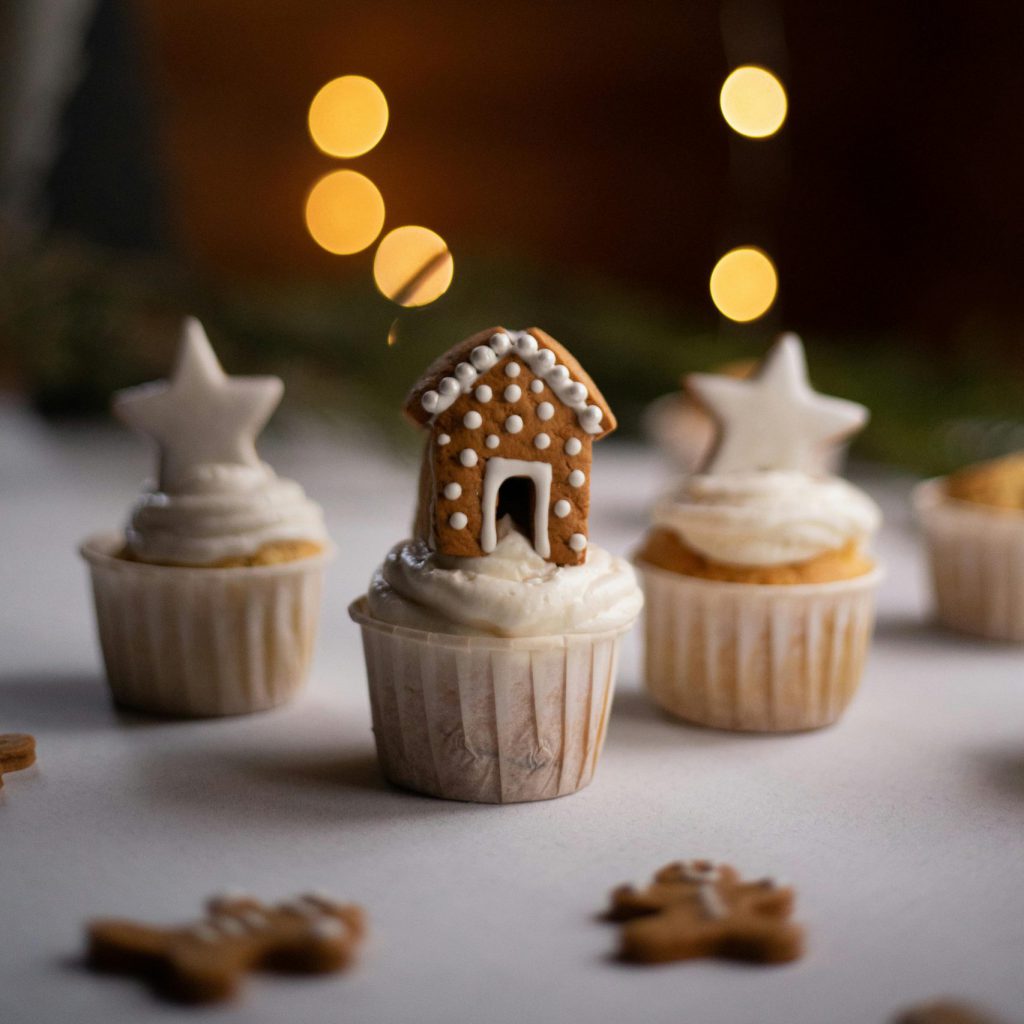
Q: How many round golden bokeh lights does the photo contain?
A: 5